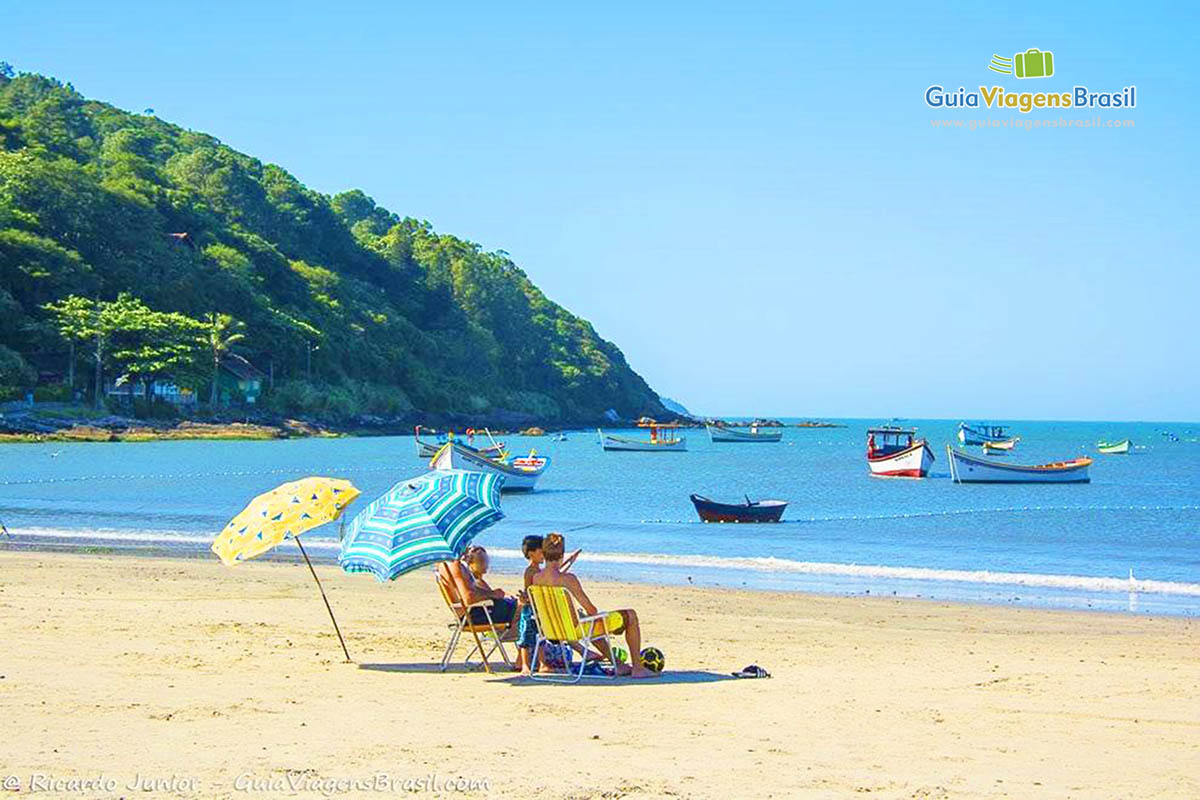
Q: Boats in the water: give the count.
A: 10